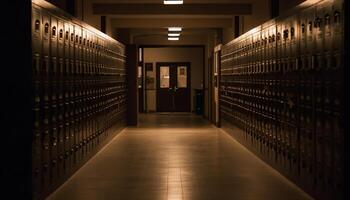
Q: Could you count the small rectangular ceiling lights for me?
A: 4